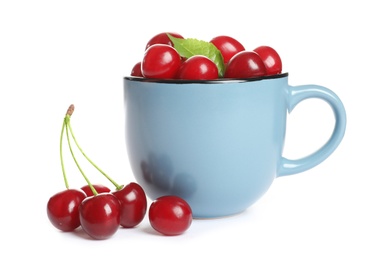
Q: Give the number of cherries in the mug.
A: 7